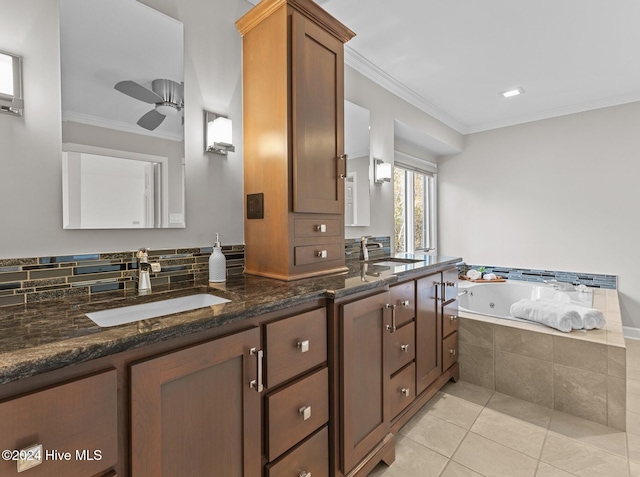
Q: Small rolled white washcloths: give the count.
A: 2